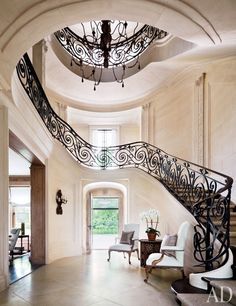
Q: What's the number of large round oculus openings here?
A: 1